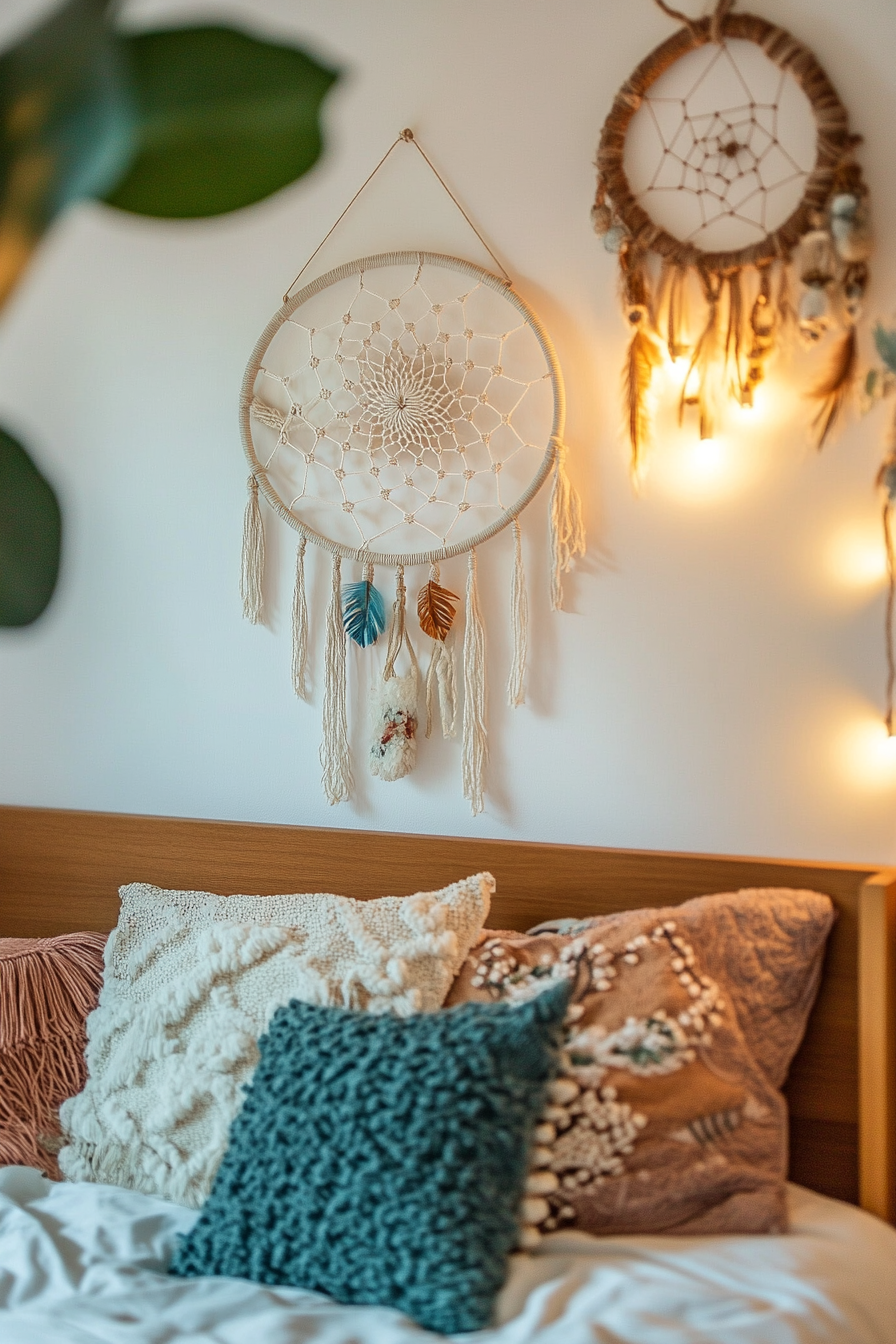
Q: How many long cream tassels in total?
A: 6